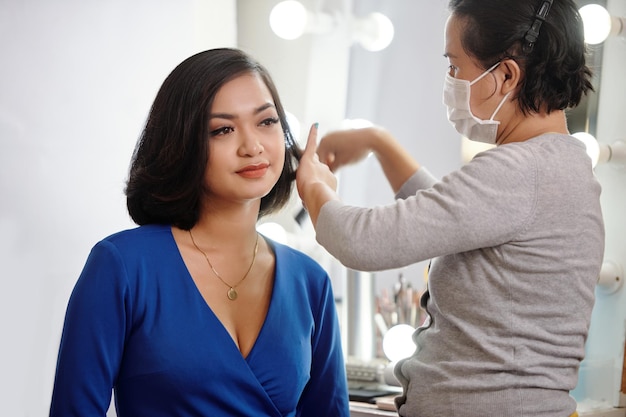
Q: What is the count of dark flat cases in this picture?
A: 1